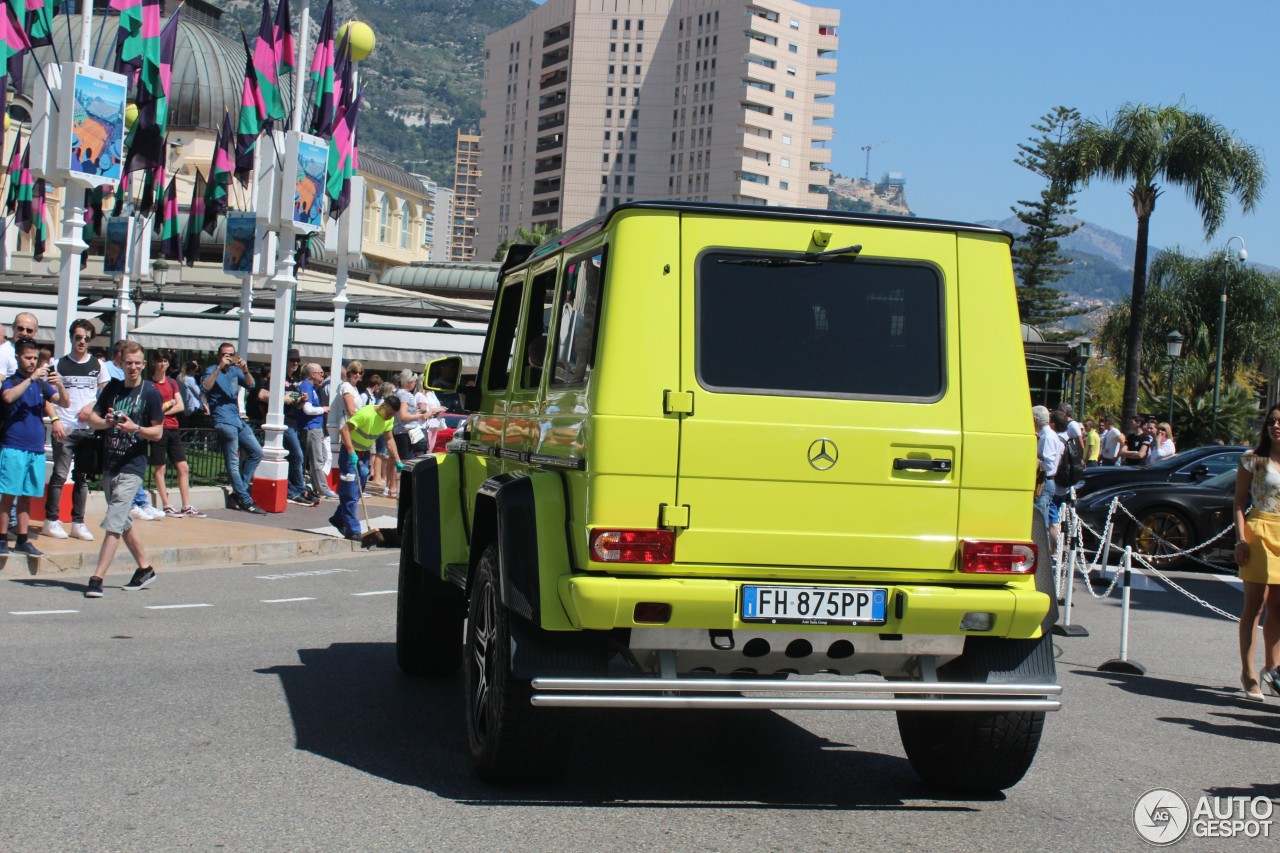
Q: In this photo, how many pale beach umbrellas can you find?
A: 0